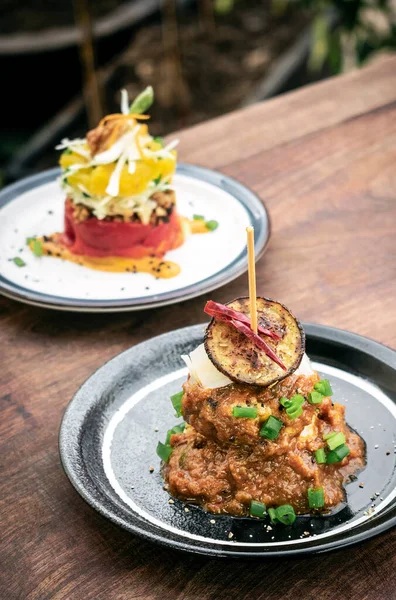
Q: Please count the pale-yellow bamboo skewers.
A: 1